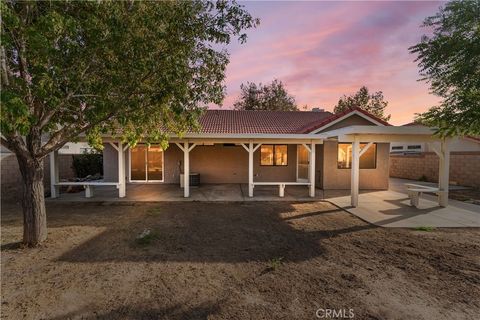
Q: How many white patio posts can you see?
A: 7